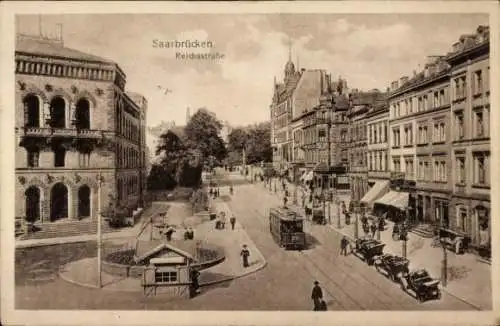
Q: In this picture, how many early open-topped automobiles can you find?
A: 3